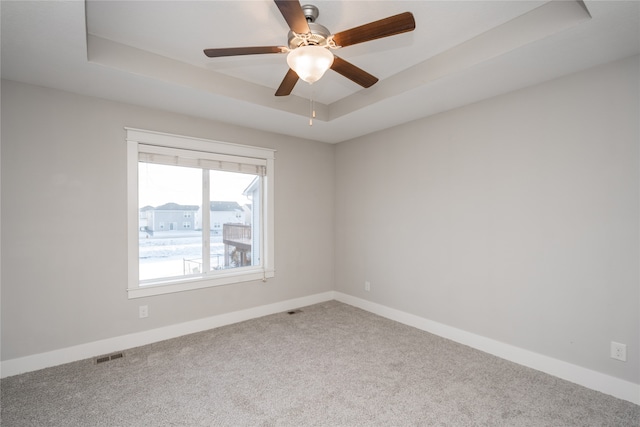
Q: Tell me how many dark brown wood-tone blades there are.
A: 5